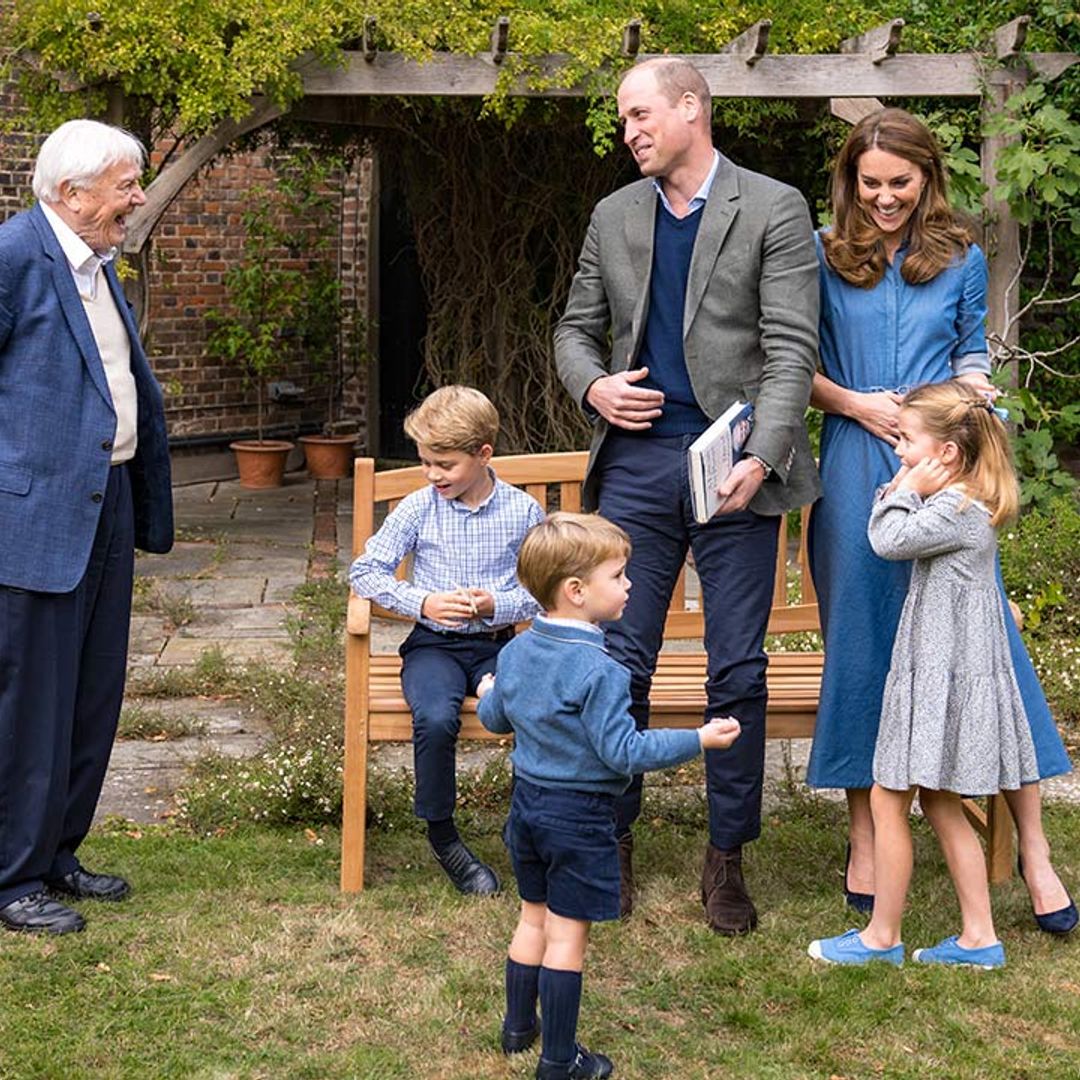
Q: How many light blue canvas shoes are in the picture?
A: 2